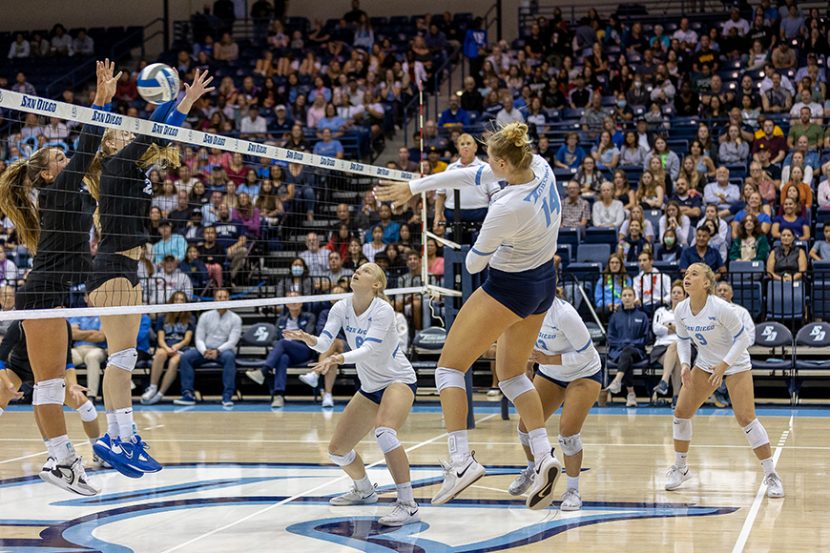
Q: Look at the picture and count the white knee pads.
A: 11